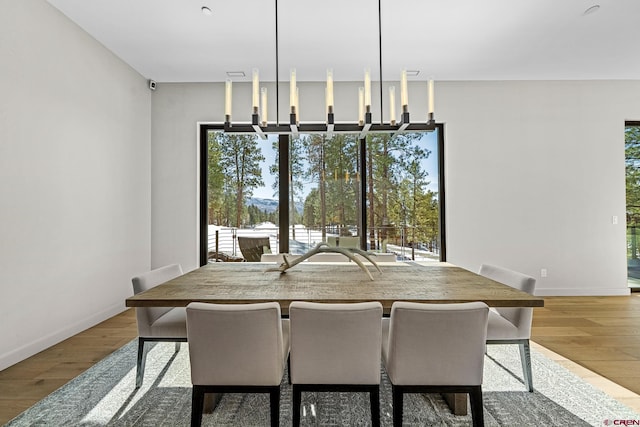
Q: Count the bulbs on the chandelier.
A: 12